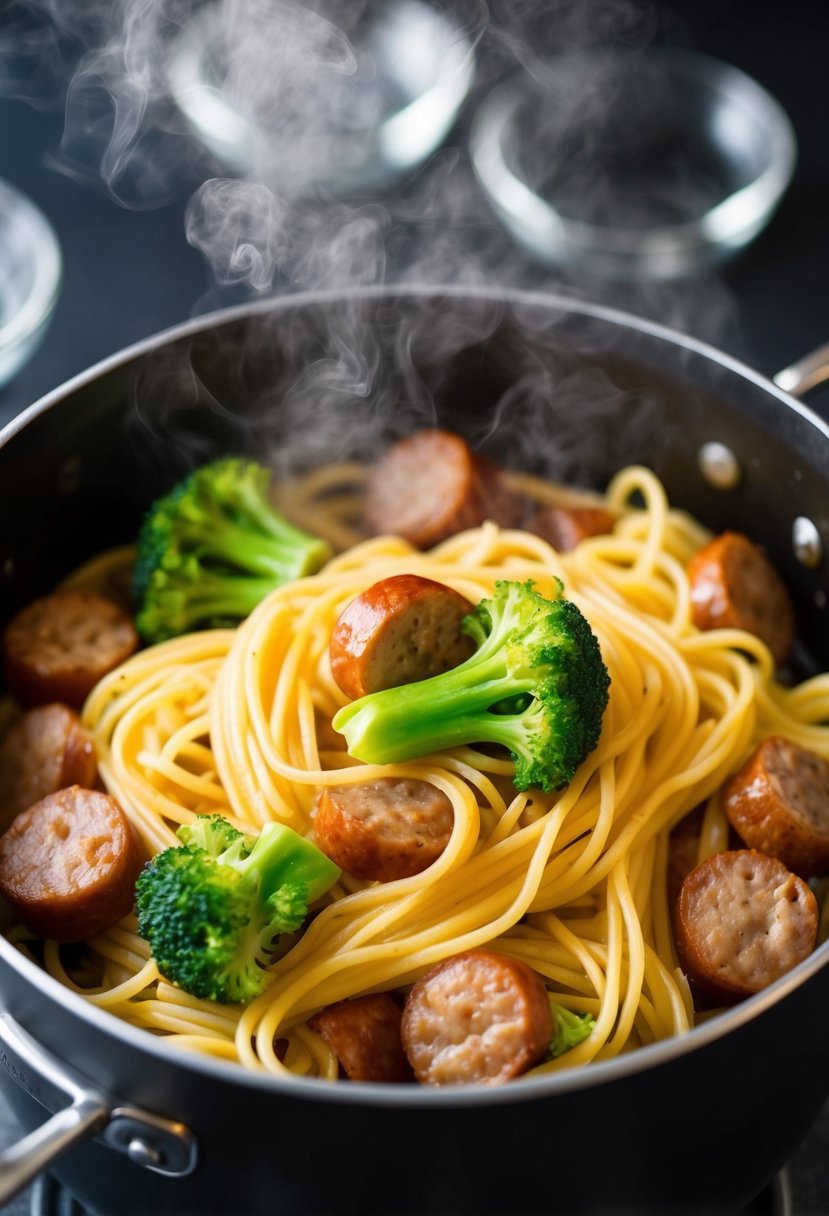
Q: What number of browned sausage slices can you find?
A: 12